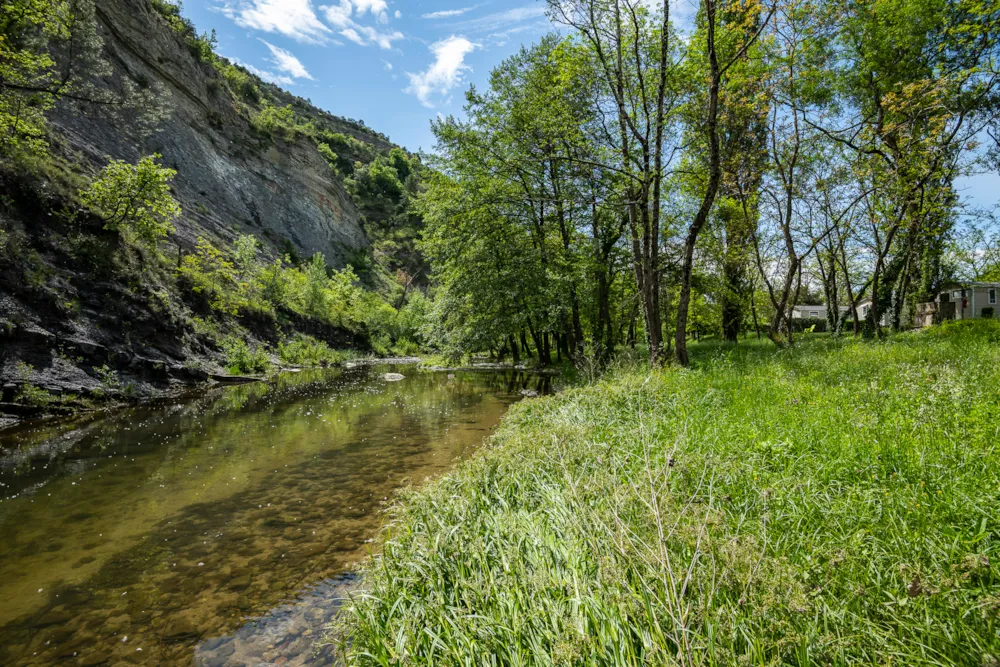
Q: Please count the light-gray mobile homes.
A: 3